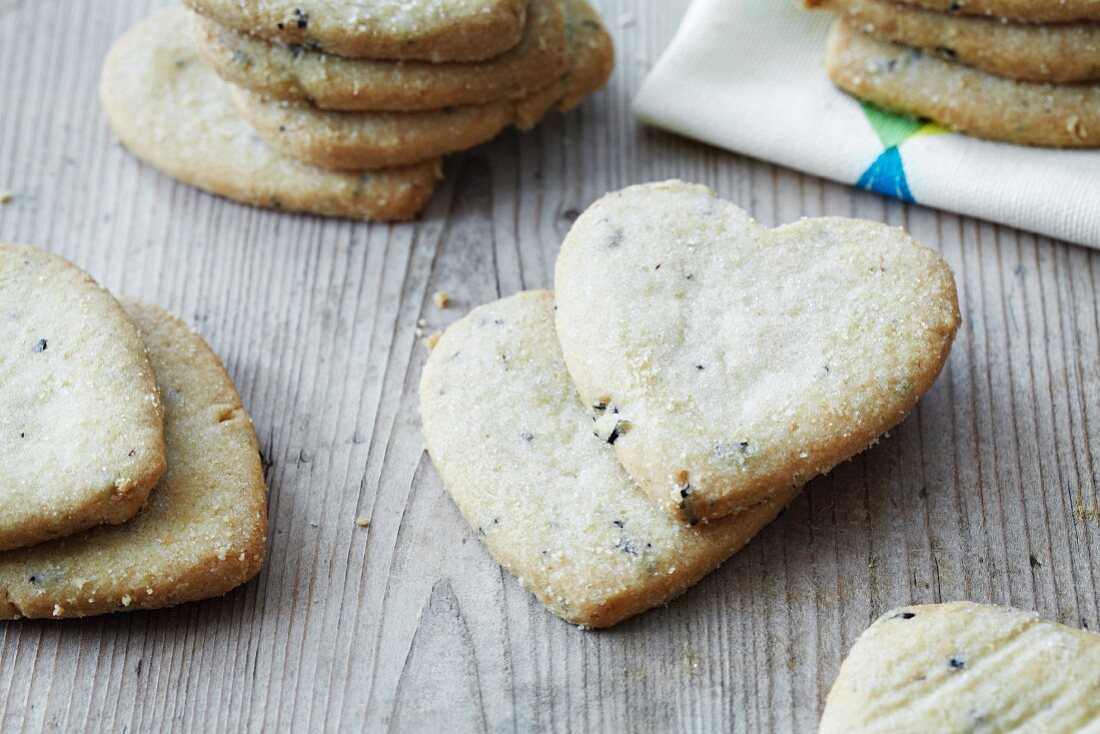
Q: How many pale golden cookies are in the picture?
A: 12